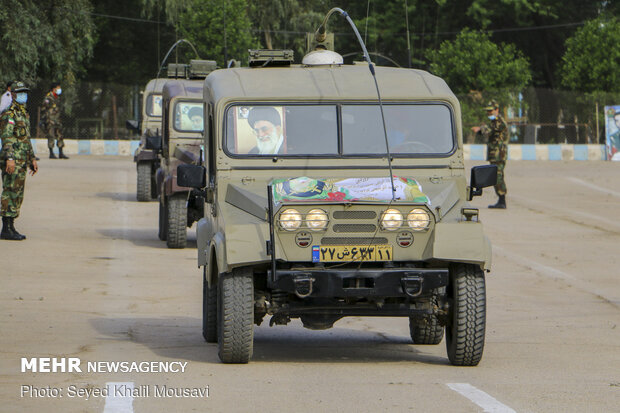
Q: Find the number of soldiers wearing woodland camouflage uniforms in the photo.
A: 3